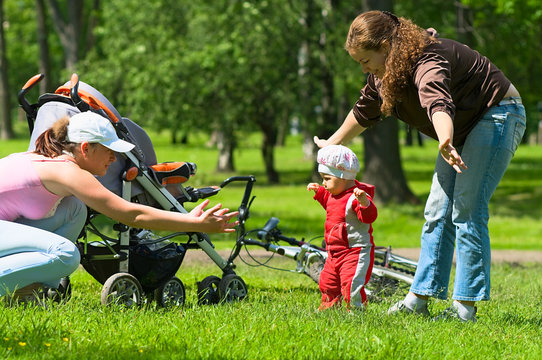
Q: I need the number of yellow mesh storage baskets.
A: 0